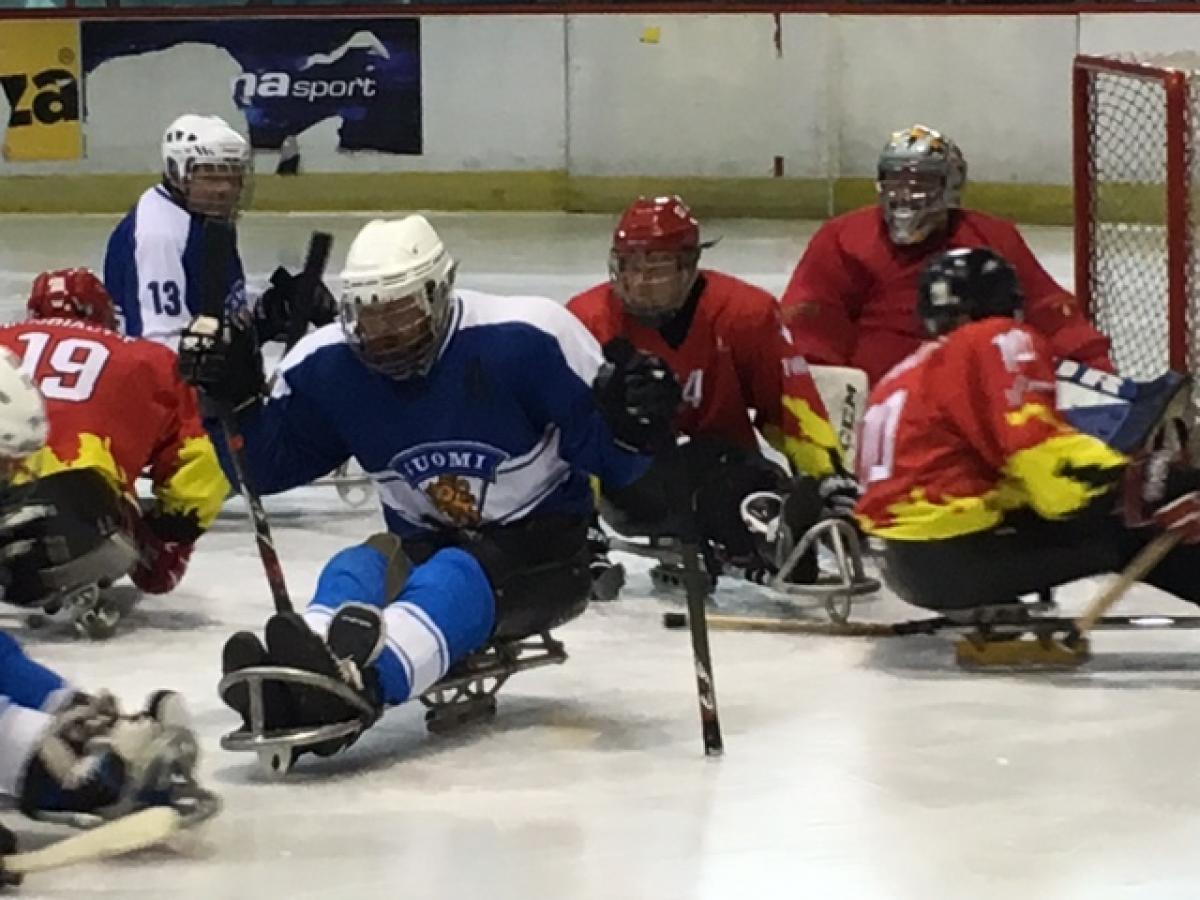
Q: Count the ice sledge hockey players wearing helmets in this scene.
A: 7